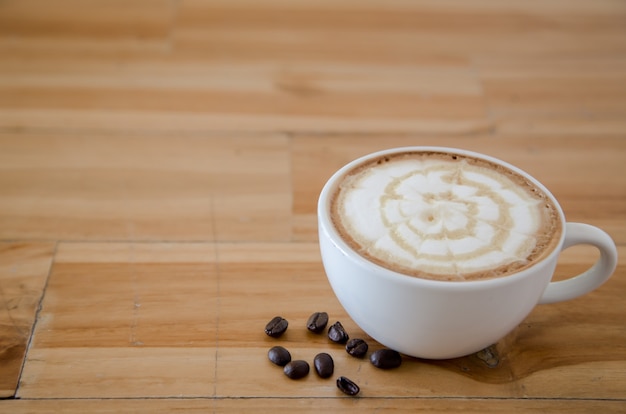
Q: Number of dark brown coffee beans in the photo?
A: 9